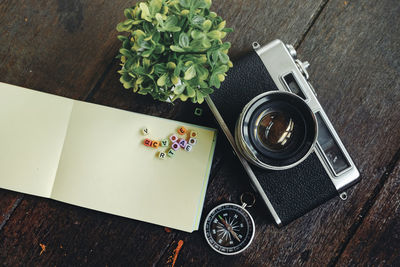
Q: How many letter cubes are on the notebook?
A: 13